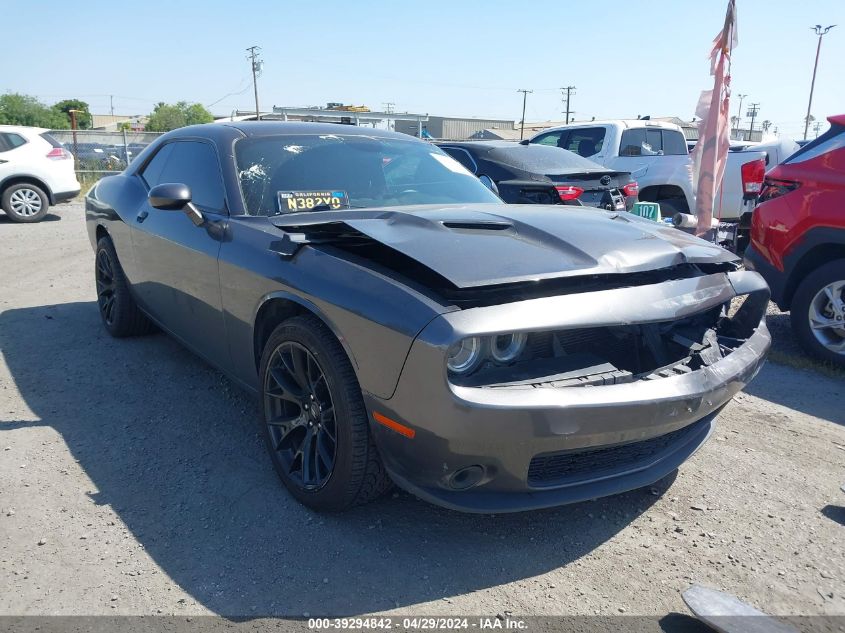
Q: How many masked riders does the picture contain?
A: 0